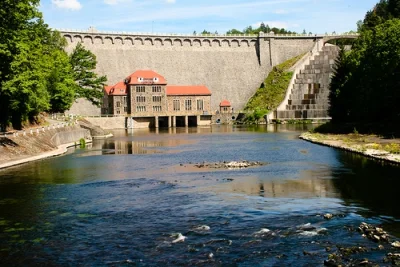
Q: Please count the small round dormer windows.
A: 2